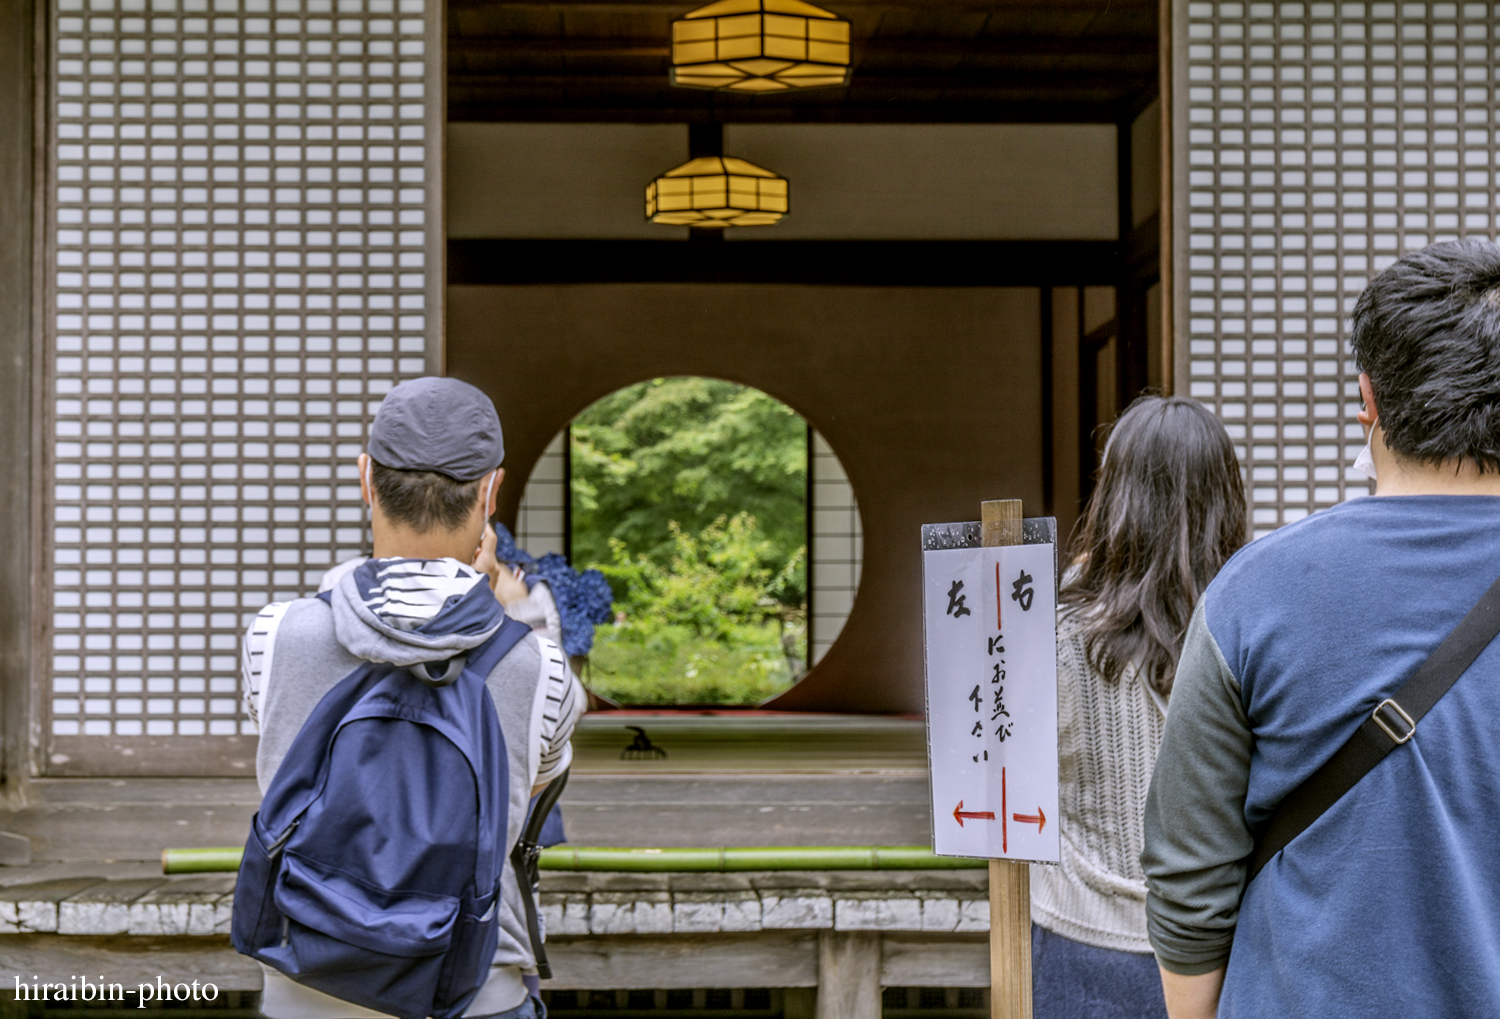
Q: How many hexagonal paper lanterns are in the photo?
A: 2